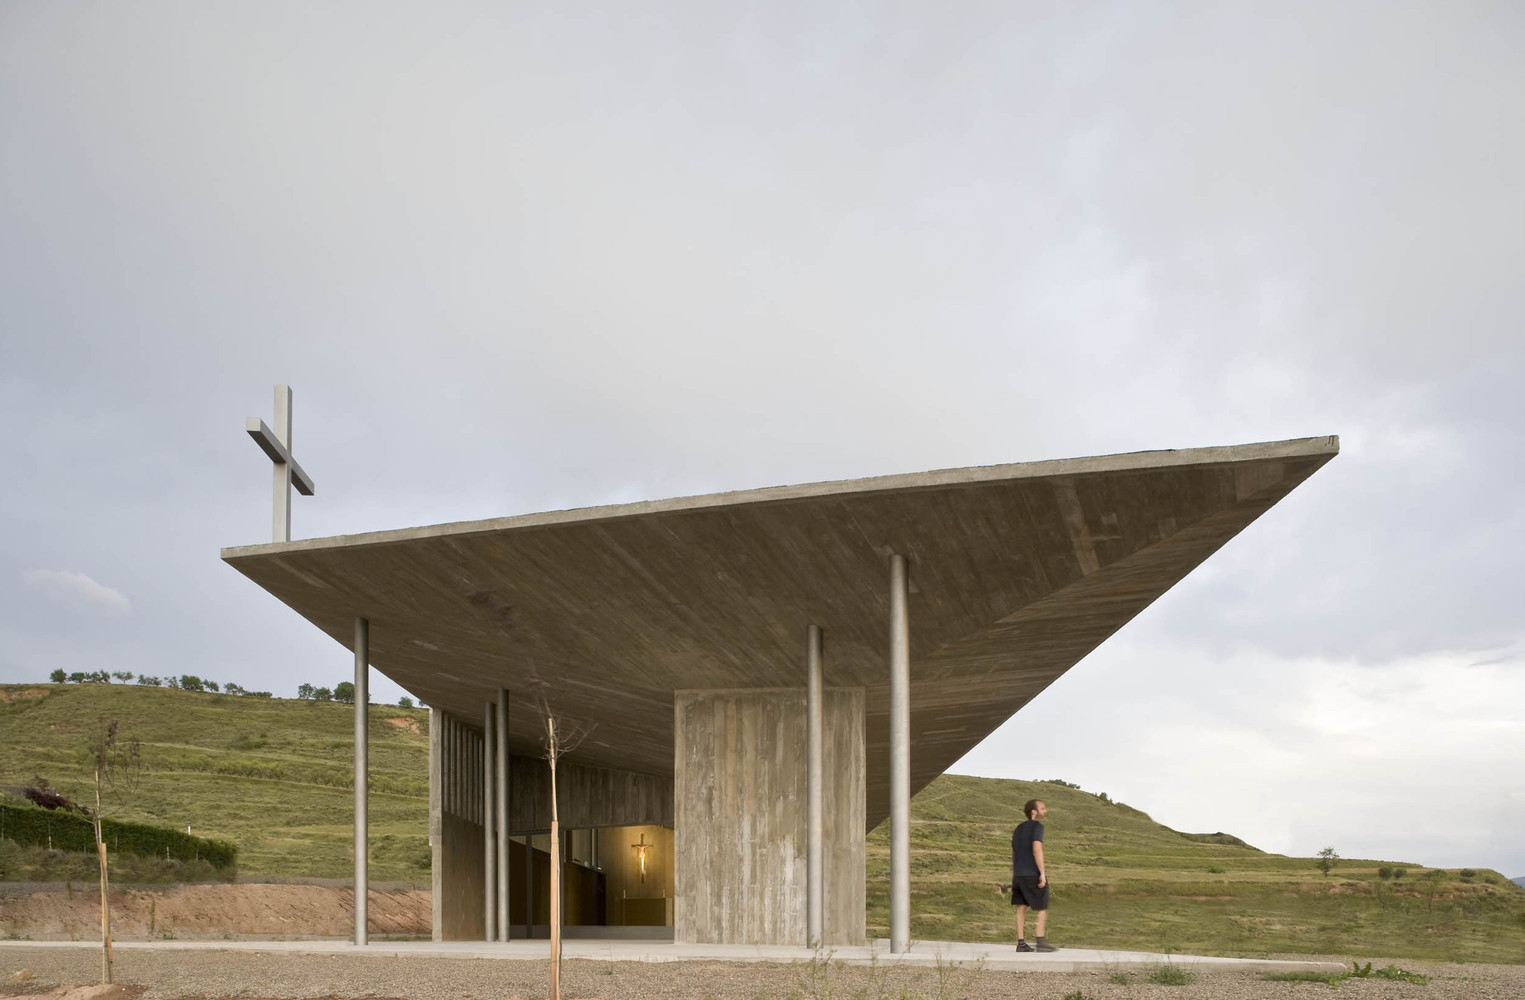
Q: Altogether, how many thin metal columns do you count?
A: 5